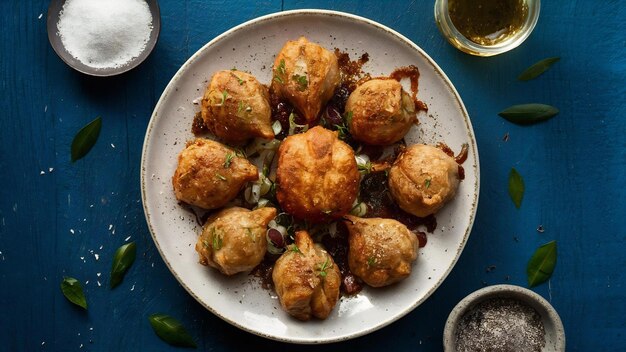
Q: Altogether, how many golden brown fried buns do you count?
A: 9